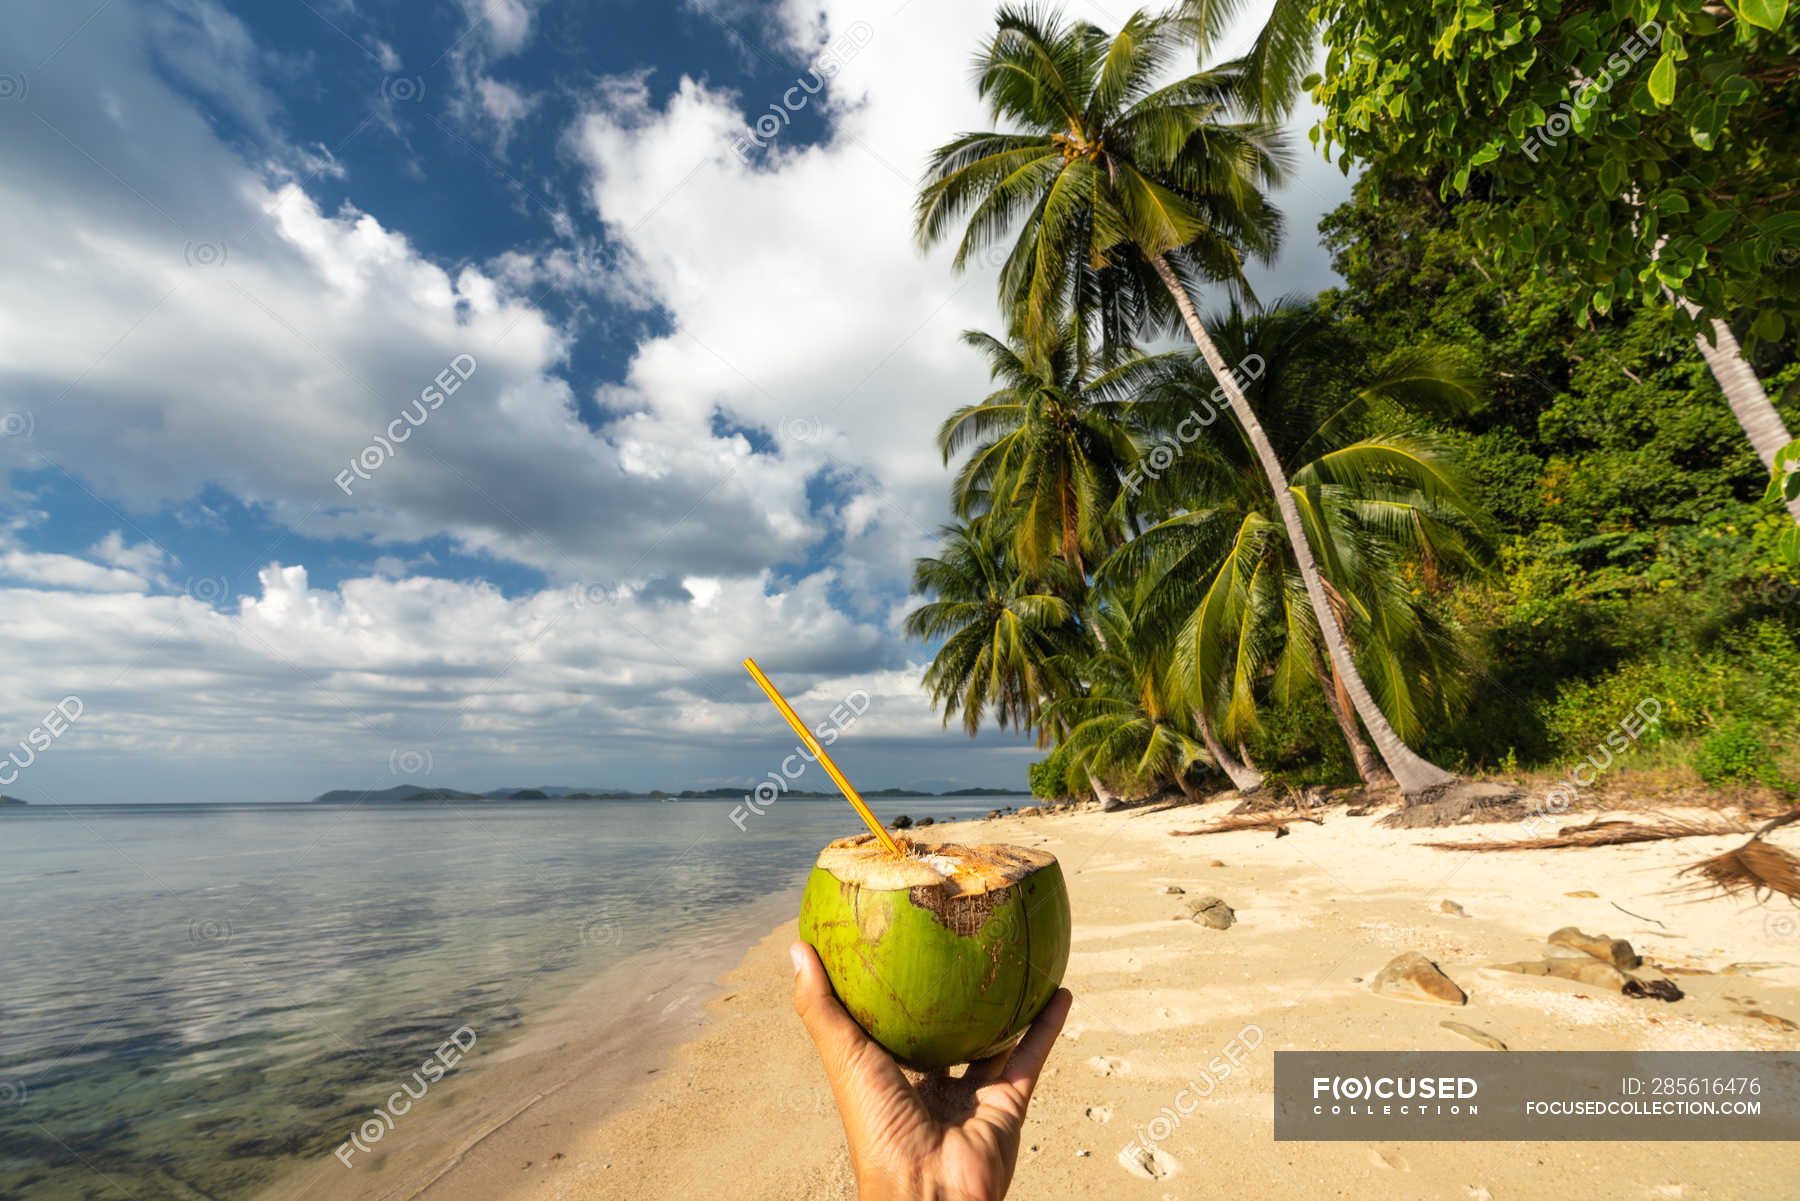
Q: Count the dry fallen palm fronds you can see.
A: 3